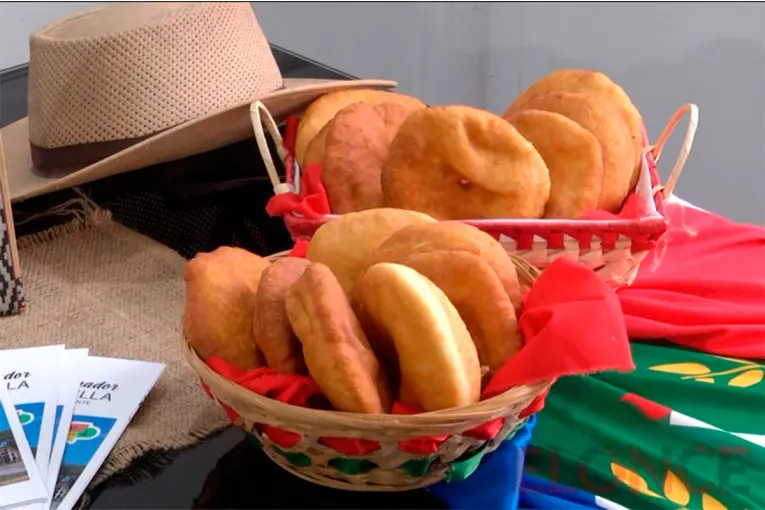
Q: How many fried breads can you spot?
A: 14